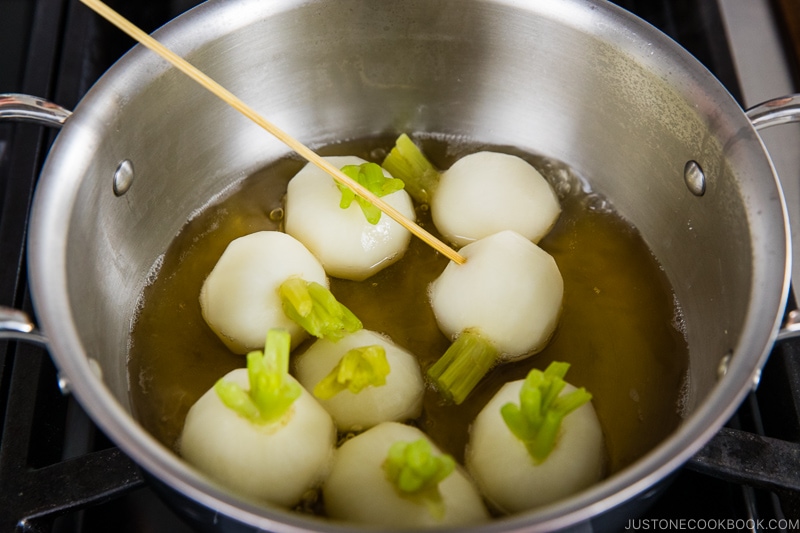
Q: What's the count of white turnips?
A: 8